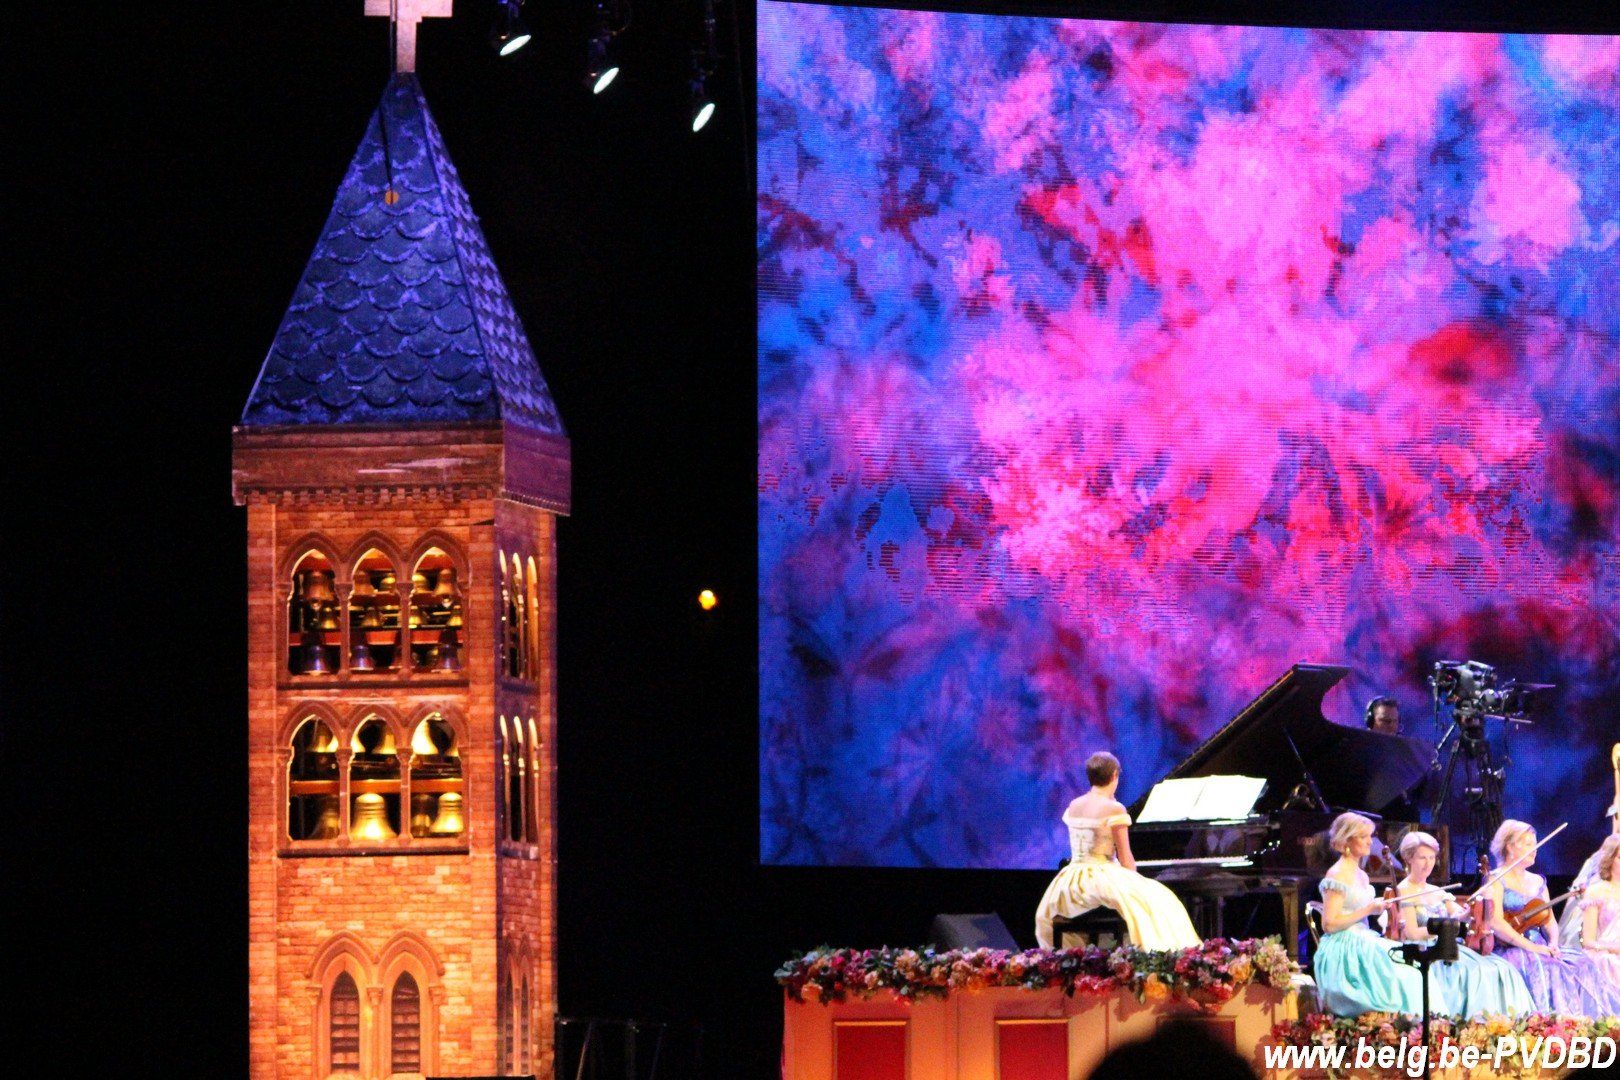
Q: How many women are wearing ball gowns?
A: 5